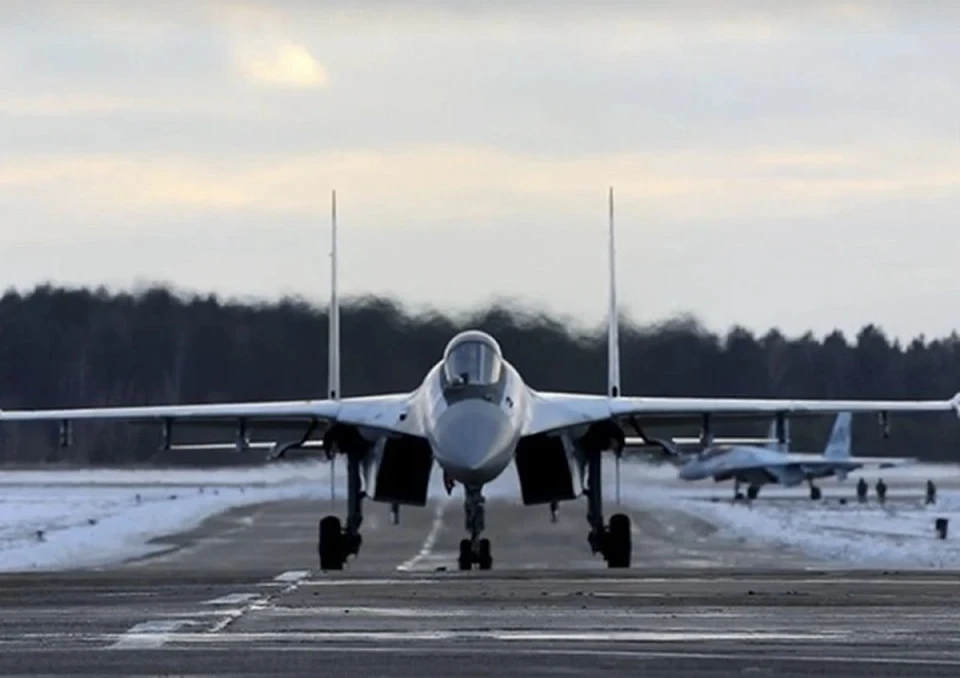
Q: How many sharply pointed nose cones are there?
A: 2